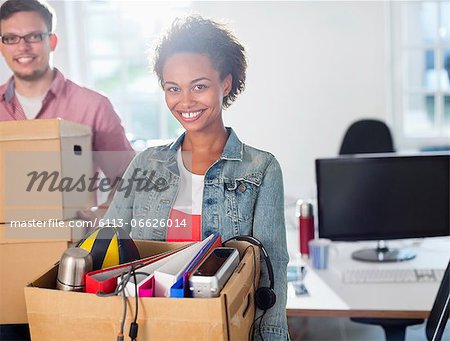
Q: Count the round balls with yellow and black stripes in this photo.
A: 1